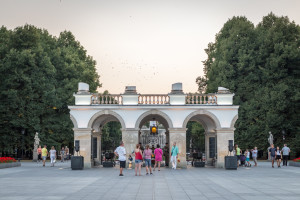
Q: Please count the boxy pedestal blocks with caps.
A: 4